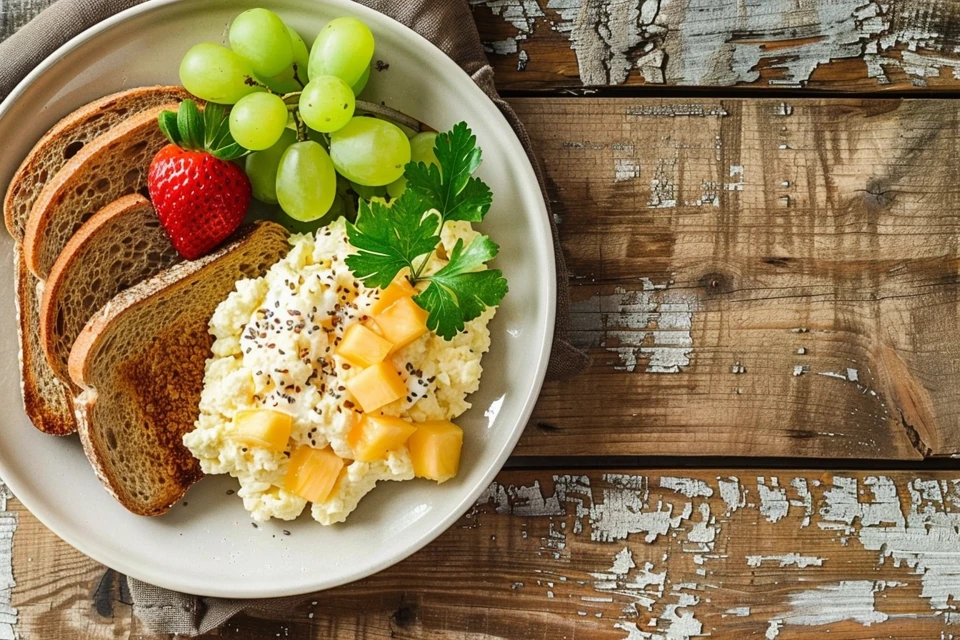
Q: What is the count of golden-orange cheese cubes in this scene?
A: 8